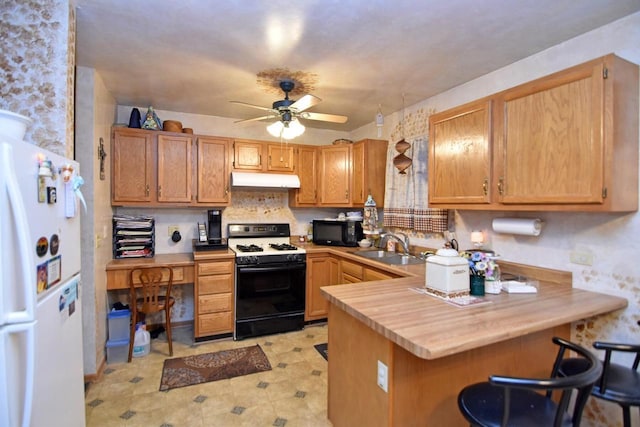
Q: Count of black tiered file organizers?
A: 1